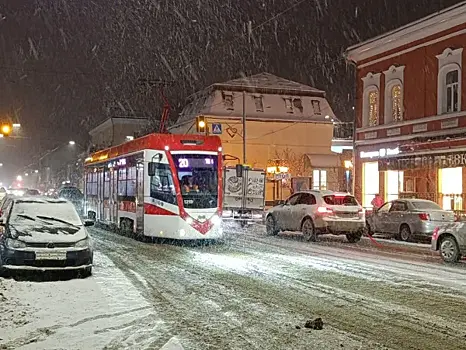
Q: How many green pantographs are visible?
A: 0